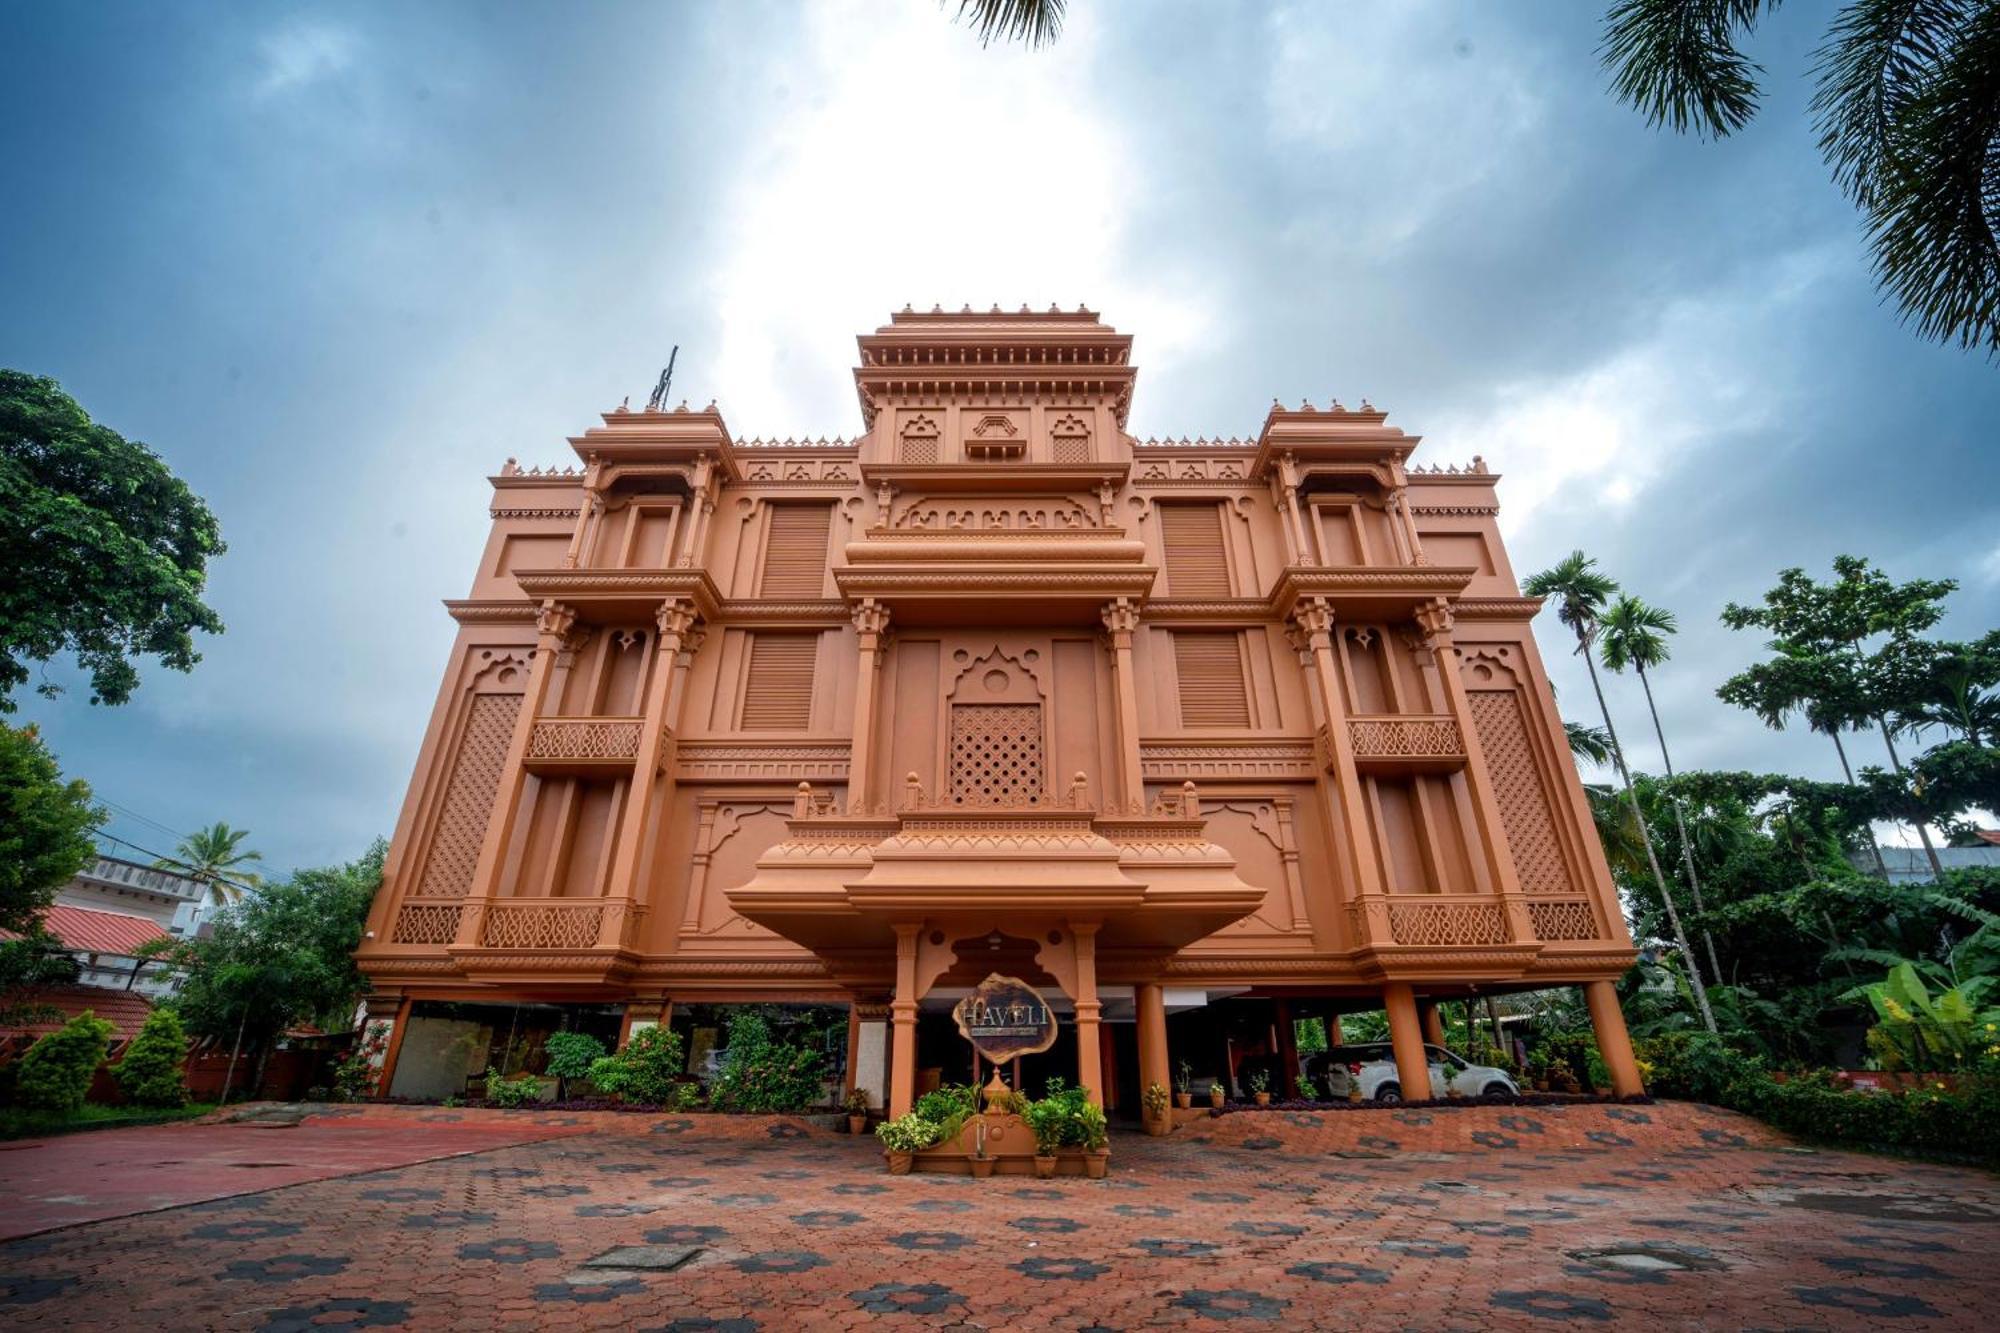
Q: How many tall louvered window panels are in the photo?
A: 4